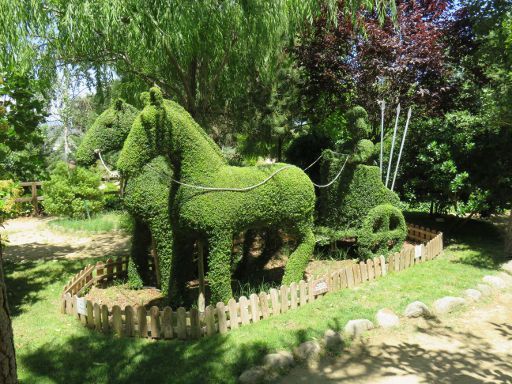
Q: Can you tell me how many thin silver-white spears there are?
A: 3